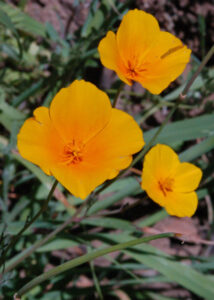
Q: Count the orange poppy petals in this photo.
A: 12